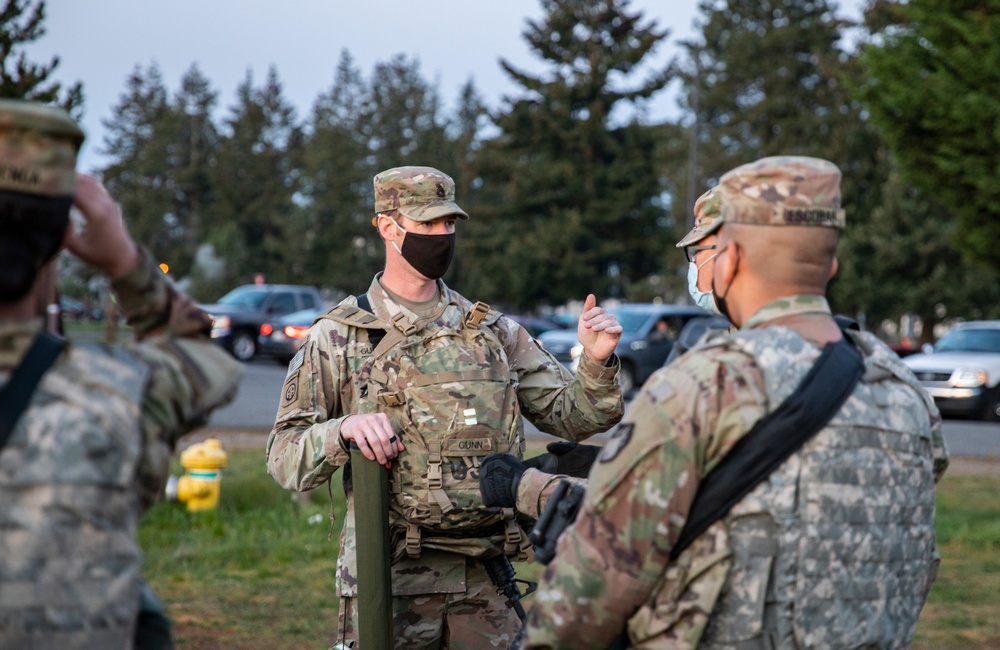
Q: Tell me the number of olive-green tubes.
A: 1